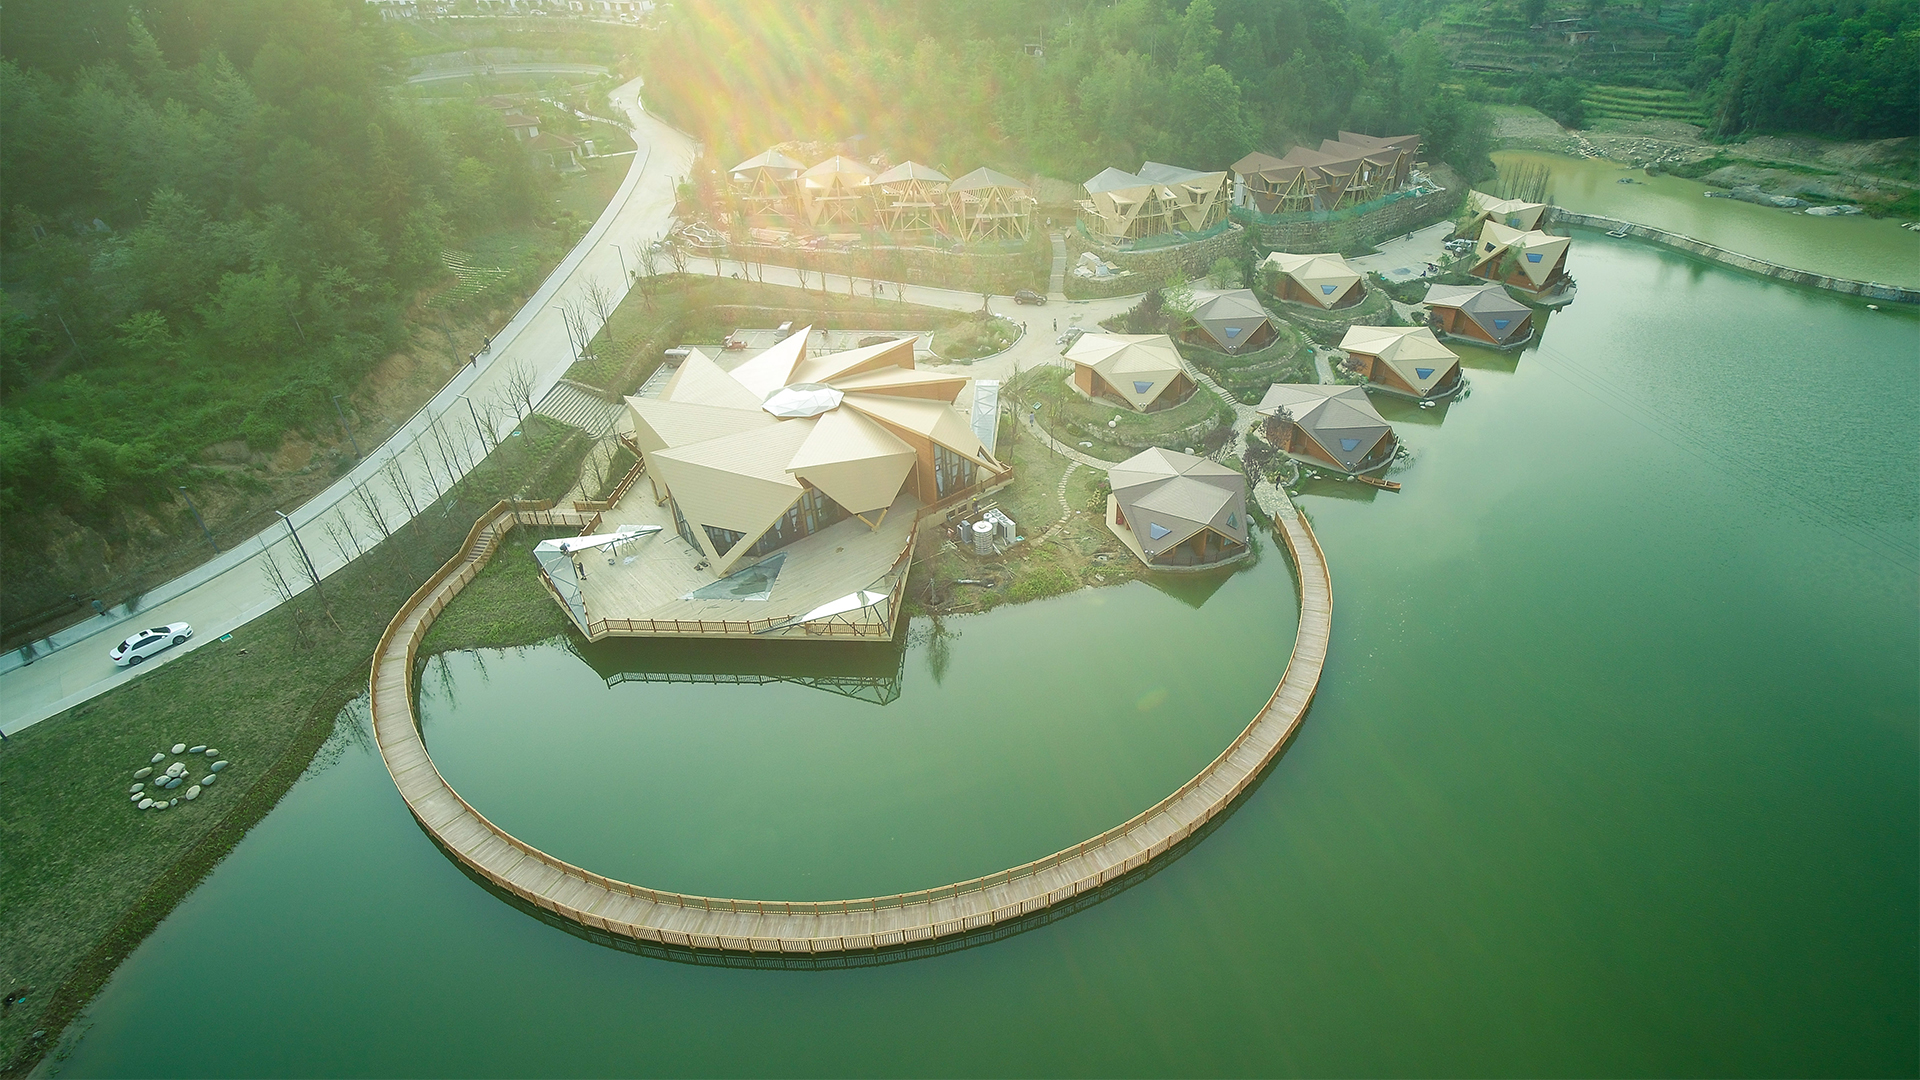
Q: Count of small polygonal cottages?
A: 9